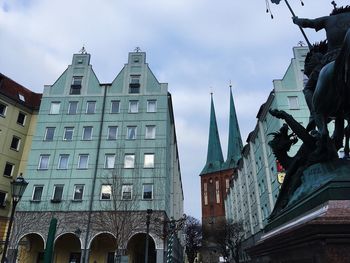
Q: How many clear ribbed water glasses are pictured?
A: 0